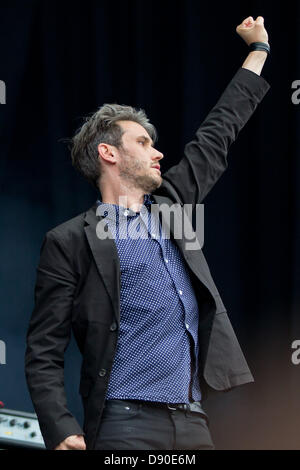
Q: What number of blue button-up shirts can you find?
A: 1